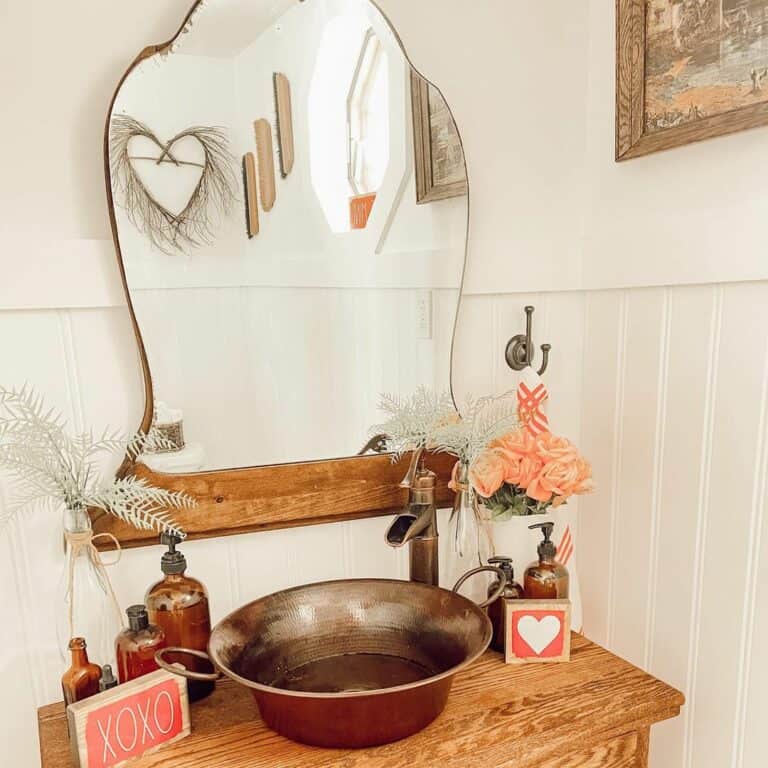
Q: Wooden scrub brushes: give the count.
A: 3